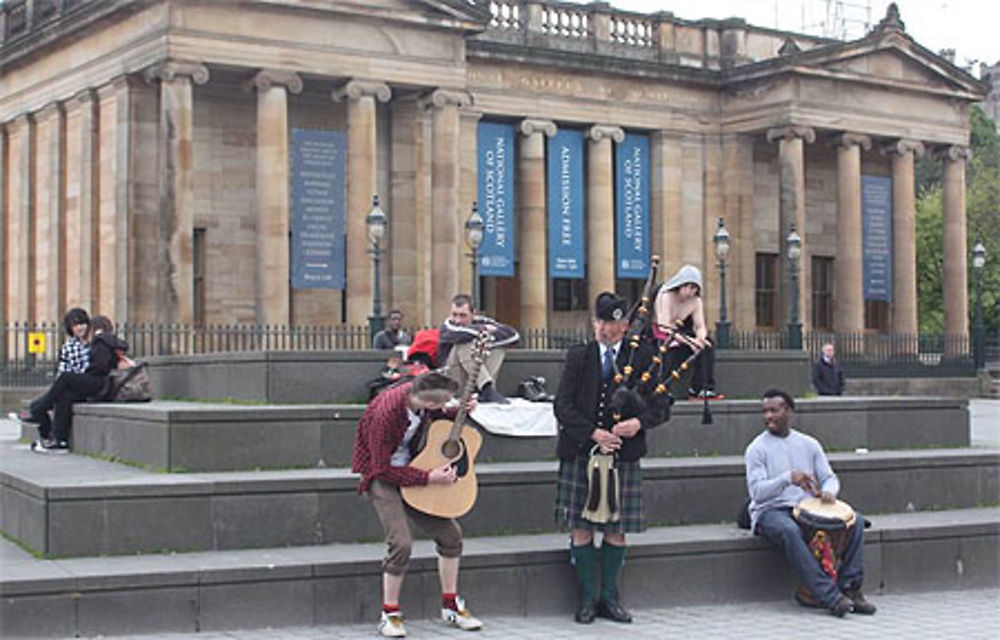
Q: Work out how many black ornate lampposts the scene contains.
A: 5